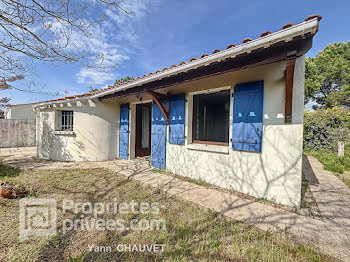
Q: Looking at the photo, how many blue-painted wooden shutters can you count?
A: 4